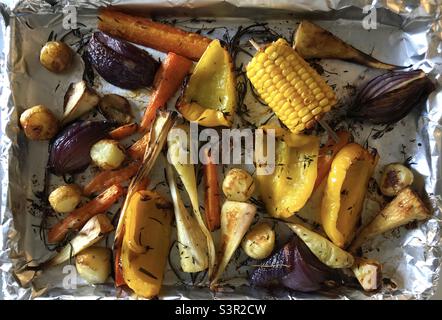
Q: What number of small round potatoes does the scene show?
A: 8